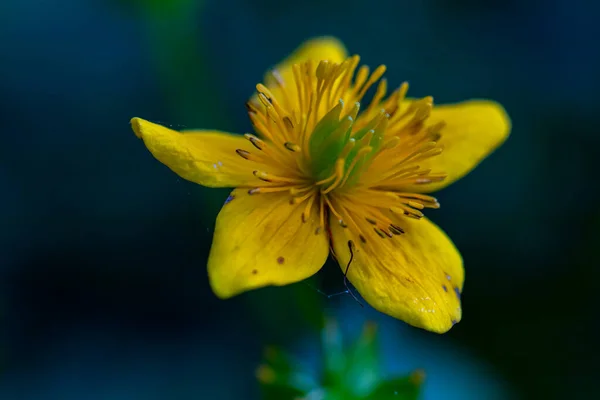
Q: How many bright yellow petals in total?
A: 5